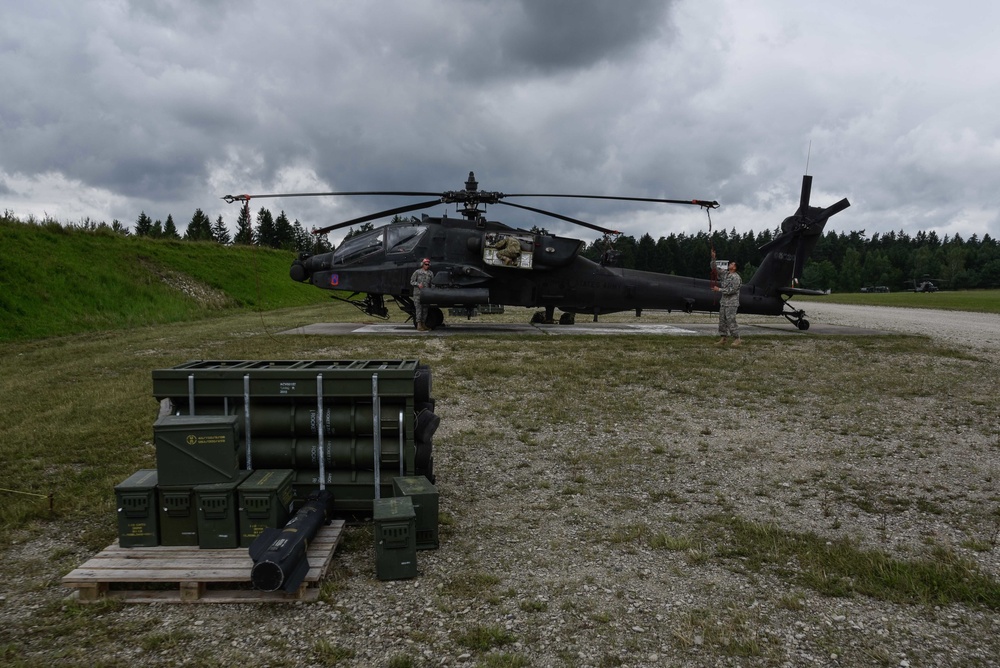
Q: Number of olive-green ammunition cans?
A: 7